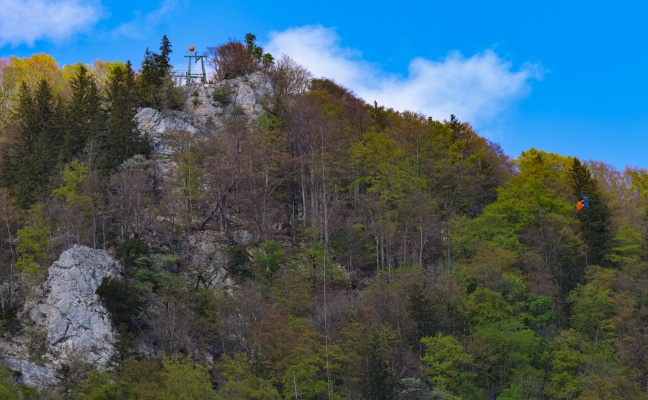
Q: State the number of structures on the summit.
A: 1